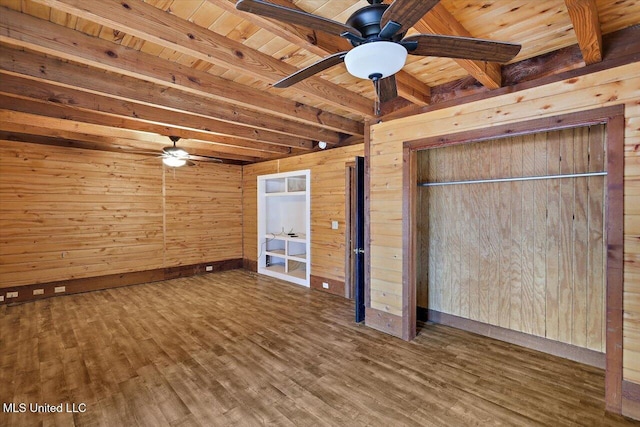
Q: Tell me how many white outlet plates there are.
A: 6